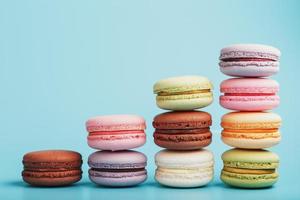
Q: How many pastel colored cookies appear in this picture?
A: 8